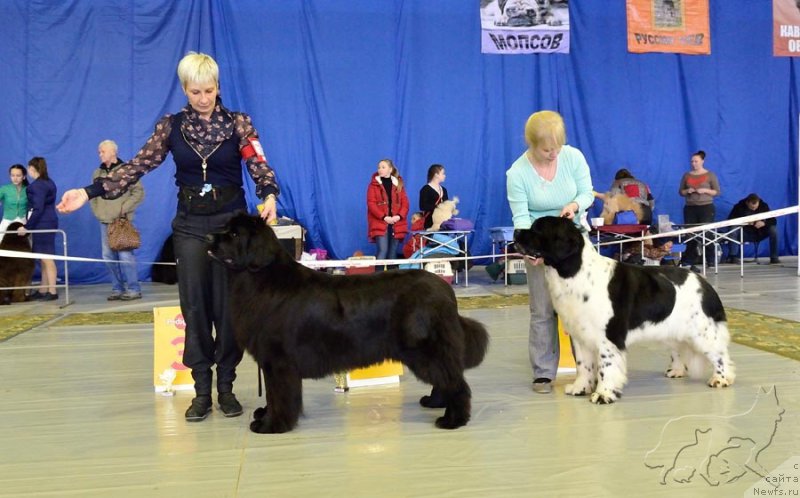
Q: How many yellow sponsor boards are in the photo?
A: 3